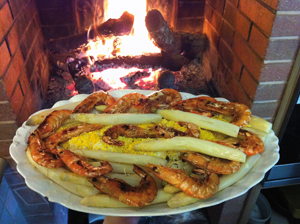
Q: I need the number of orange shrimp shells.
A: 15